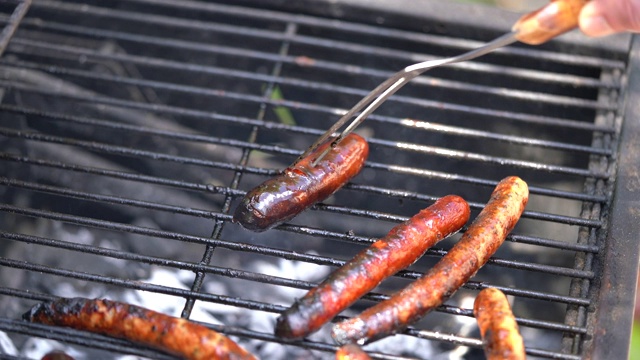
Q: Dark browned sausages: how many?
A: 1